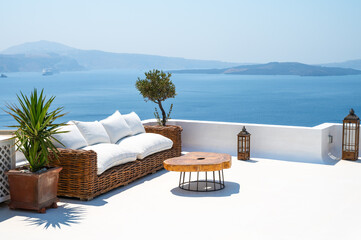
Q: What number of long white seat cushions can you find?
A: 2